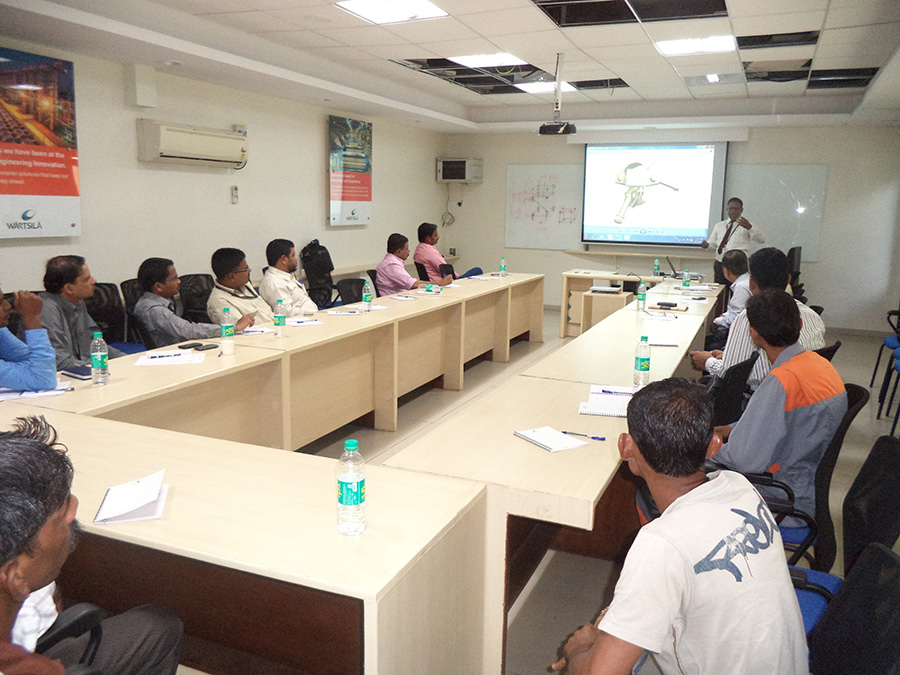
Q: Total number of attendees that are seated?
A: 12